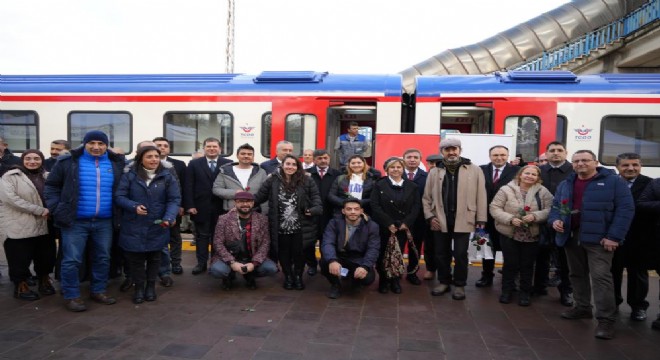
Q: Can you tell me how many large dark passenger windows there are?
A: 4